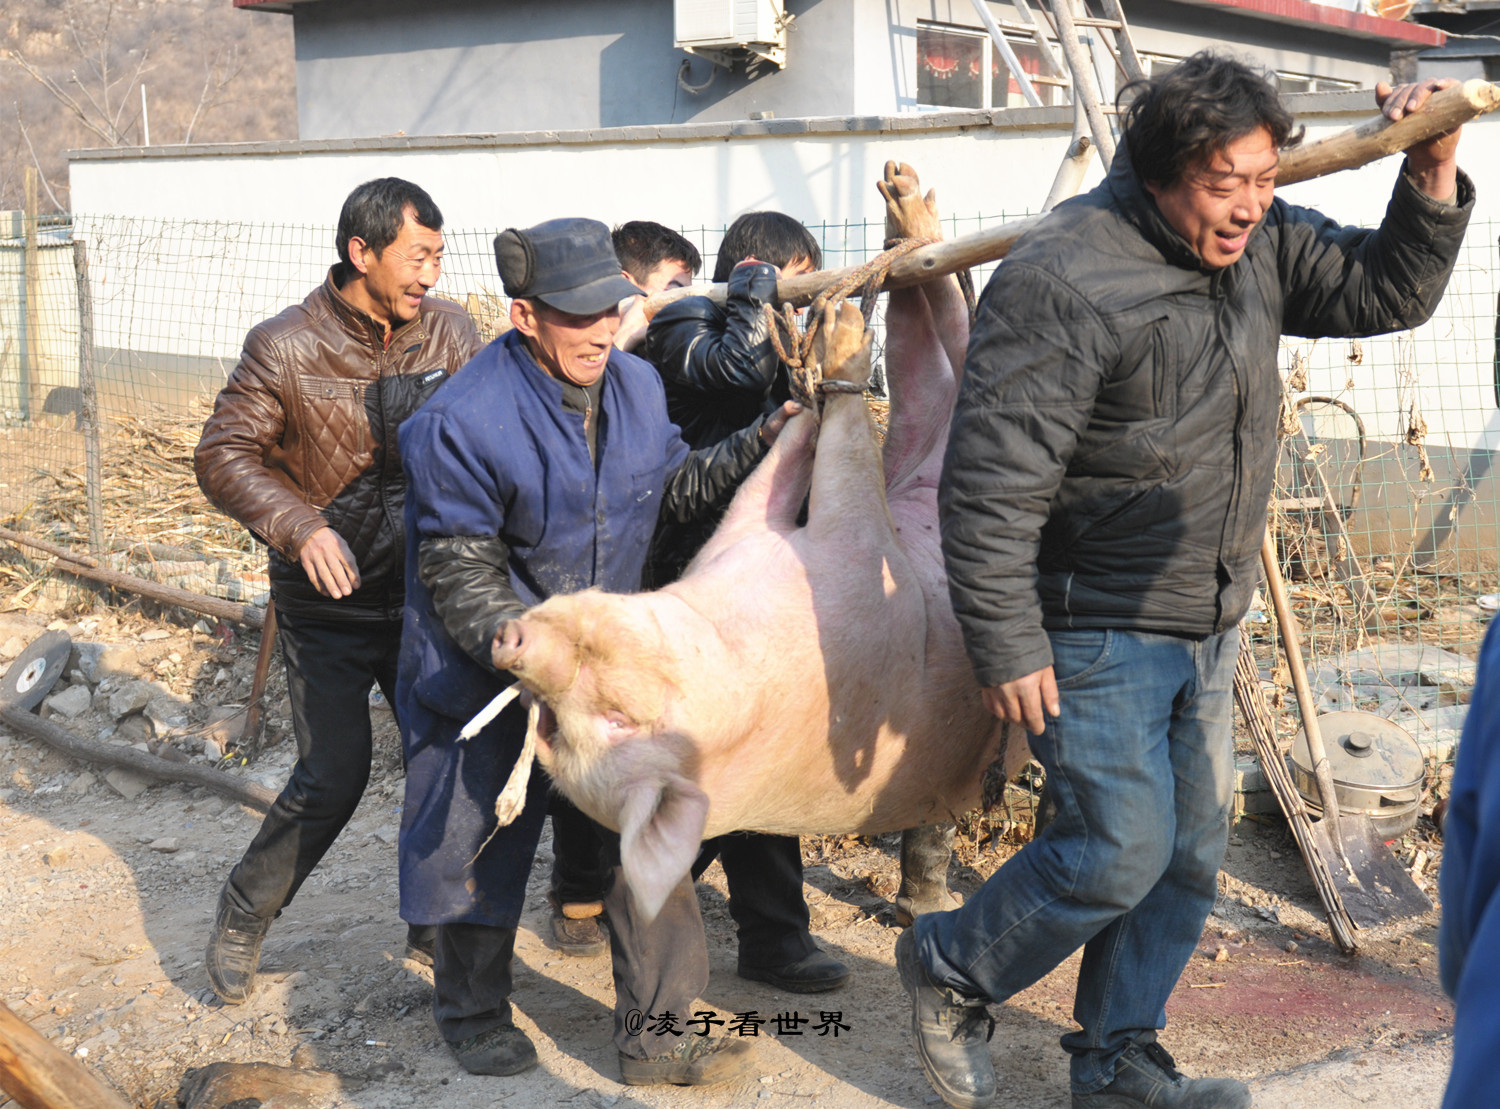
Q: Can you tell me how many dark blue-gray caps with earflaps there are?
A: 1